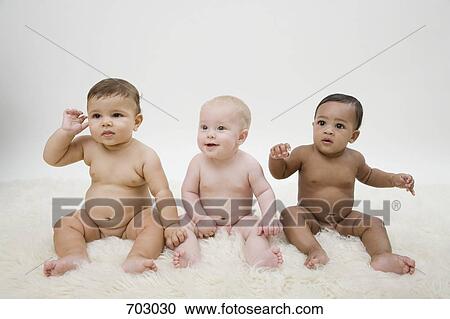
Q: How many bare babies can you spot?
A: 3